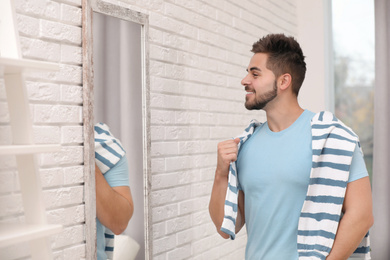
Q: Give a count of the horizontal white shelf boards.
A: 3